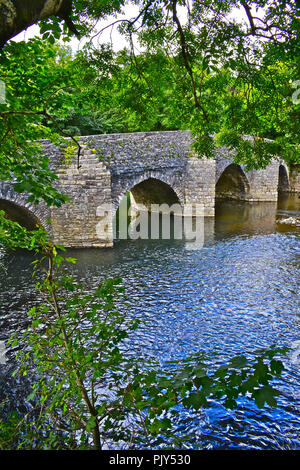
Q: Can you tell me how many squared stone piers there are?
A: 3